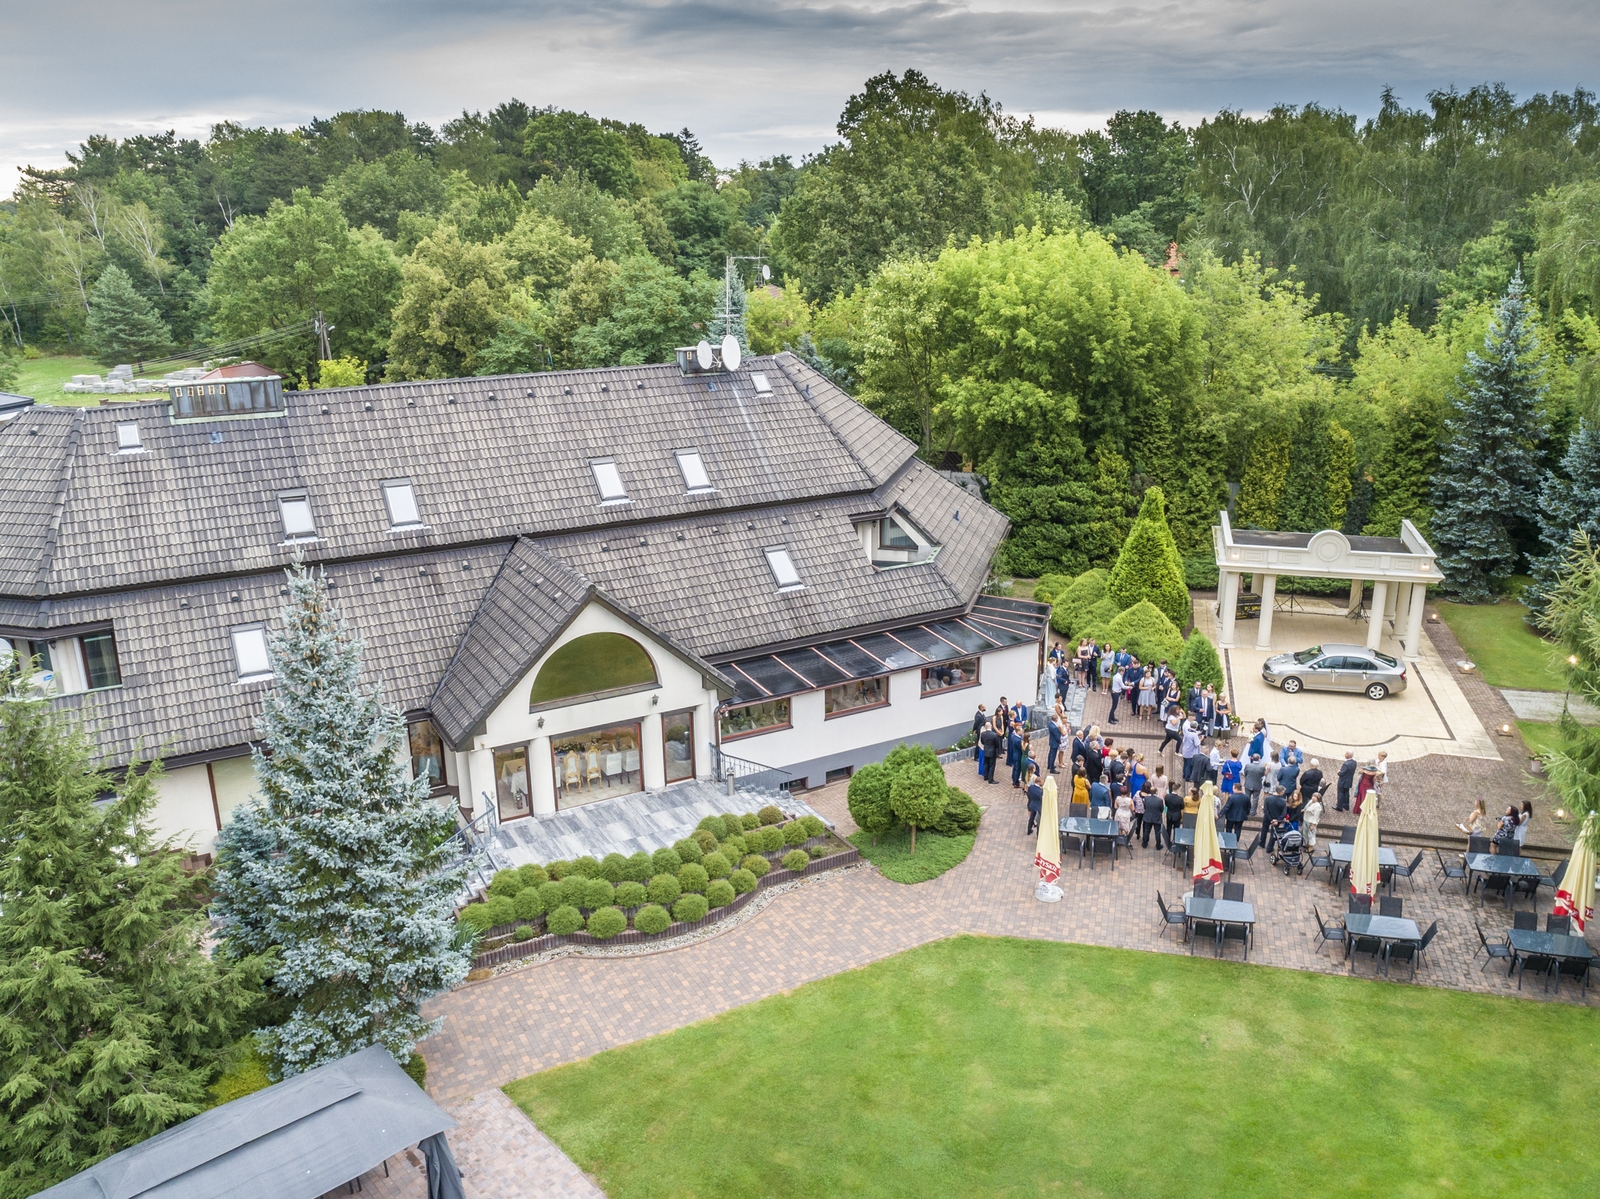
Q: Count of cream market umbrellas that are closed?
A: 4